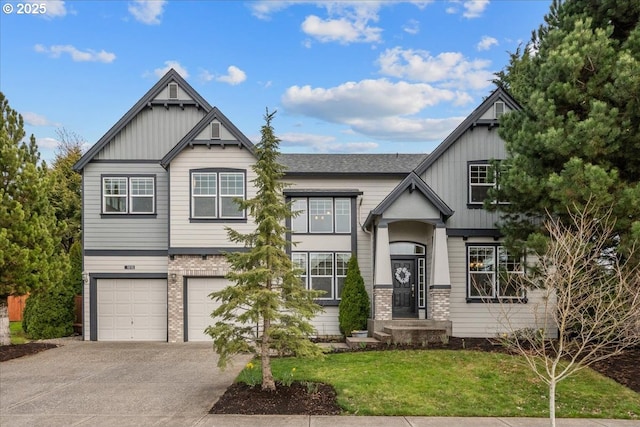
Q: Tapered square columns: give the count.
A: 2